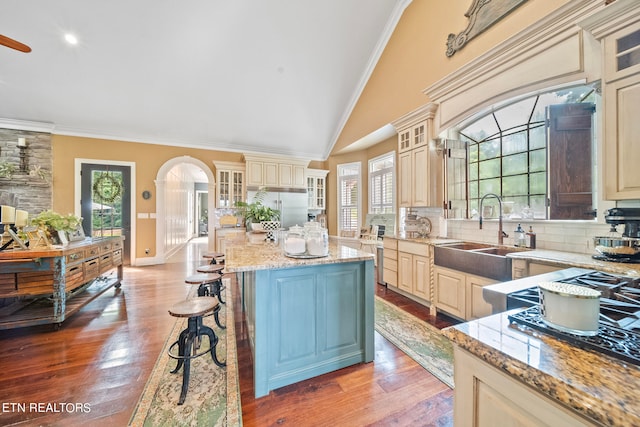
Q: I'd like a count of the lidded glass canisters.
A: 3